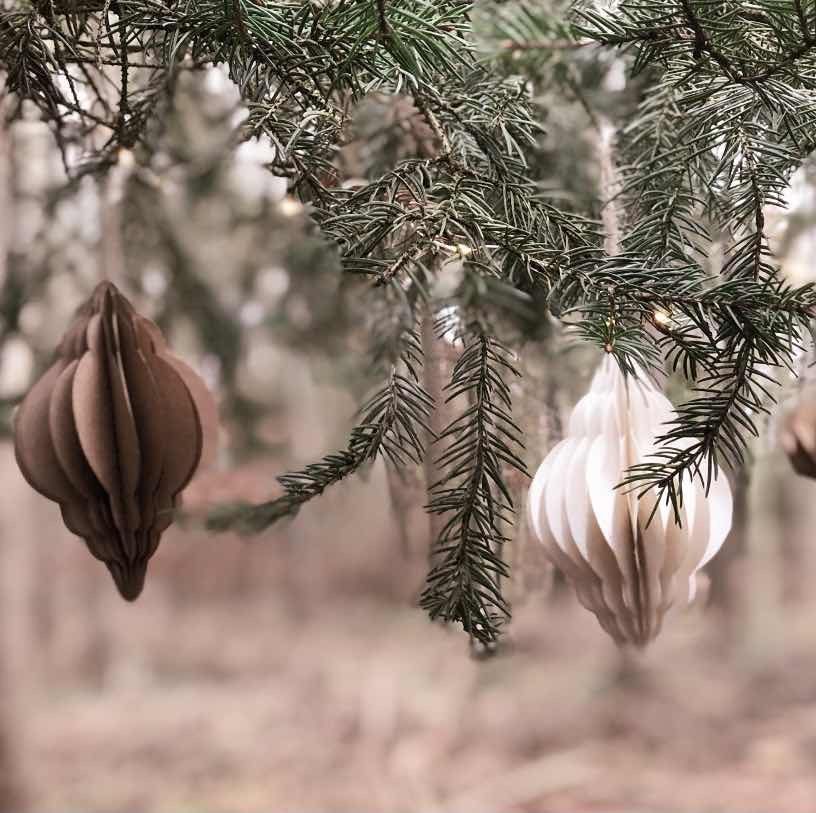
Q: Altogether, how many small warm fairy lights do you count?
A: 4